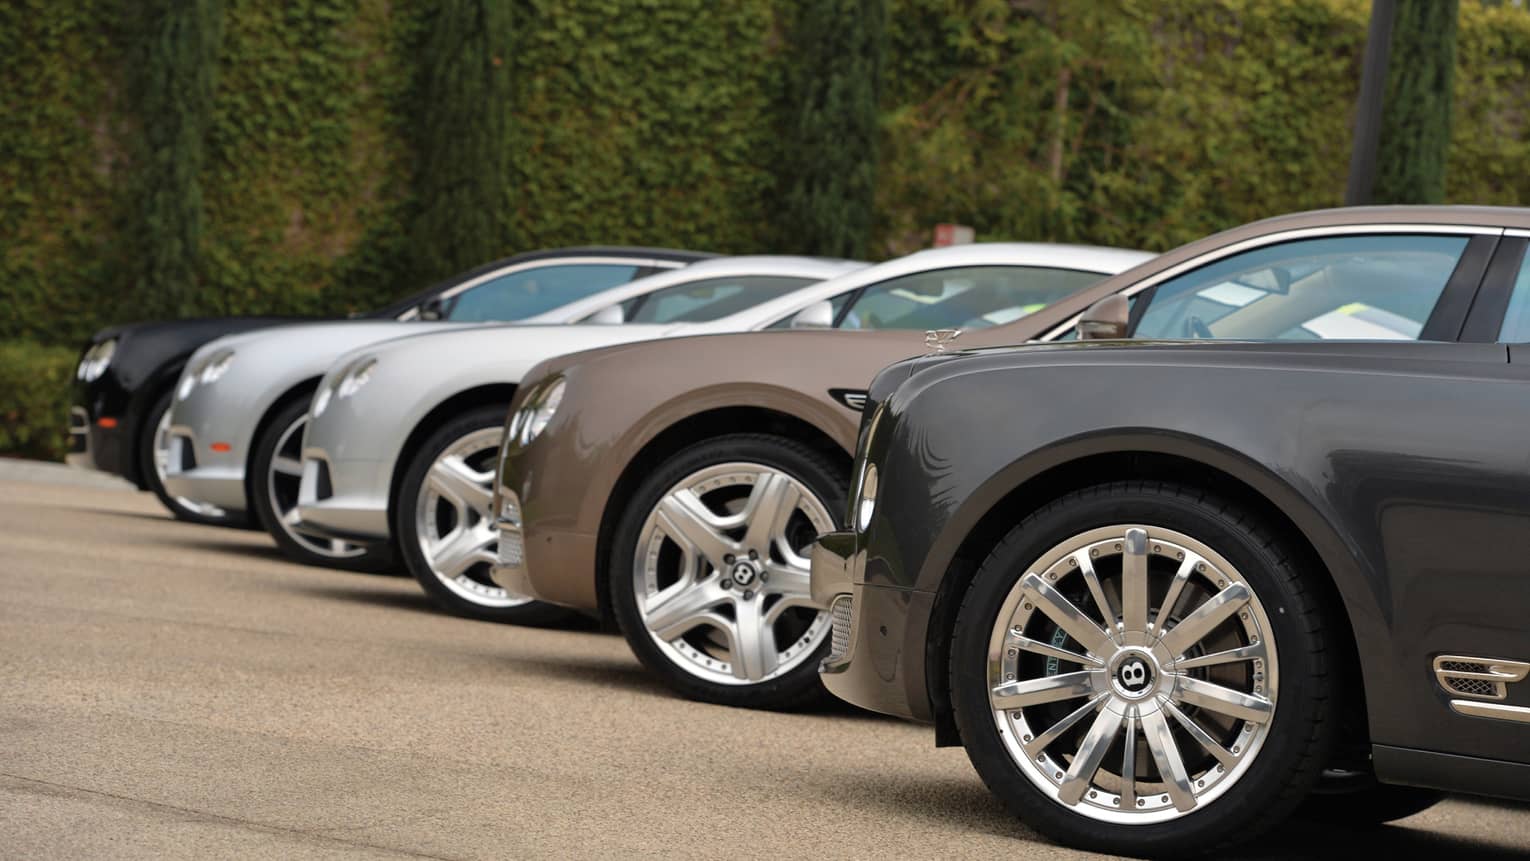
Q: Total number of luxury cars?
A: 5